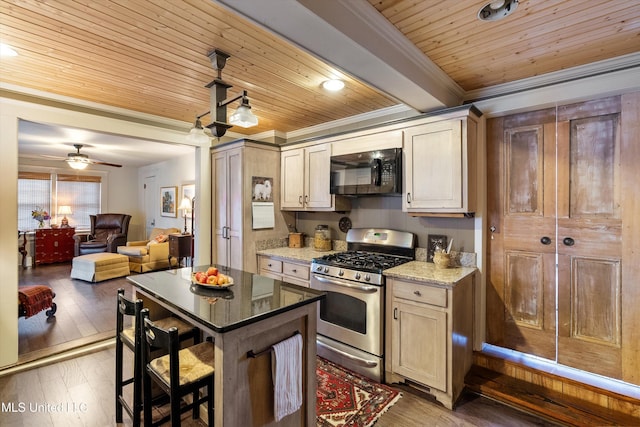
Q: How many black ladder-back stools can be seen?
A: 2